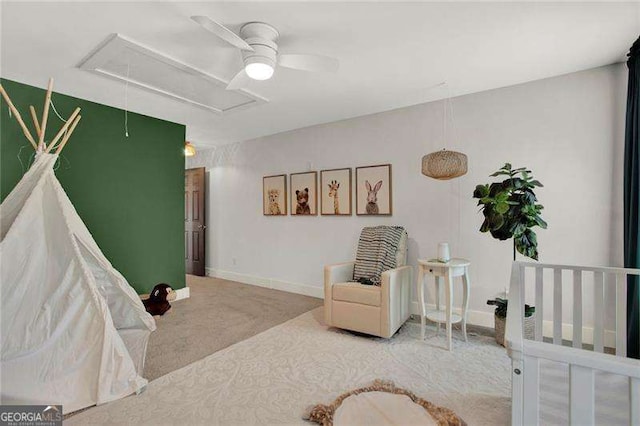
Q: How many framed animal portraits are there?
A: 4